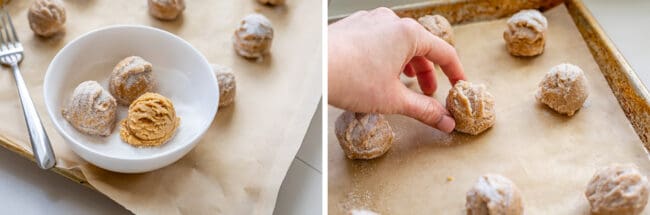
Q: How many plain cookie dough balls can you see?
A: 1